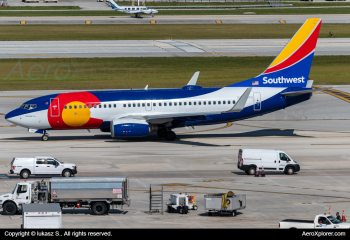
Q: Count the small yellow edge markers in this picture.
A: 5